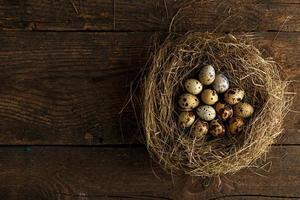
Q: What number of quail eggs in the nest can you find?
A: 13